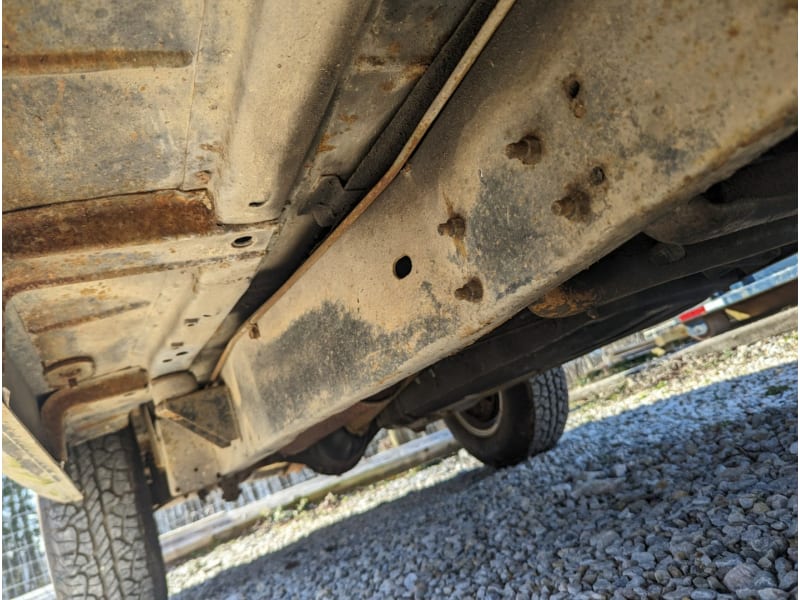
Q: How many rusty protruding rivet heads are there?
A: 4